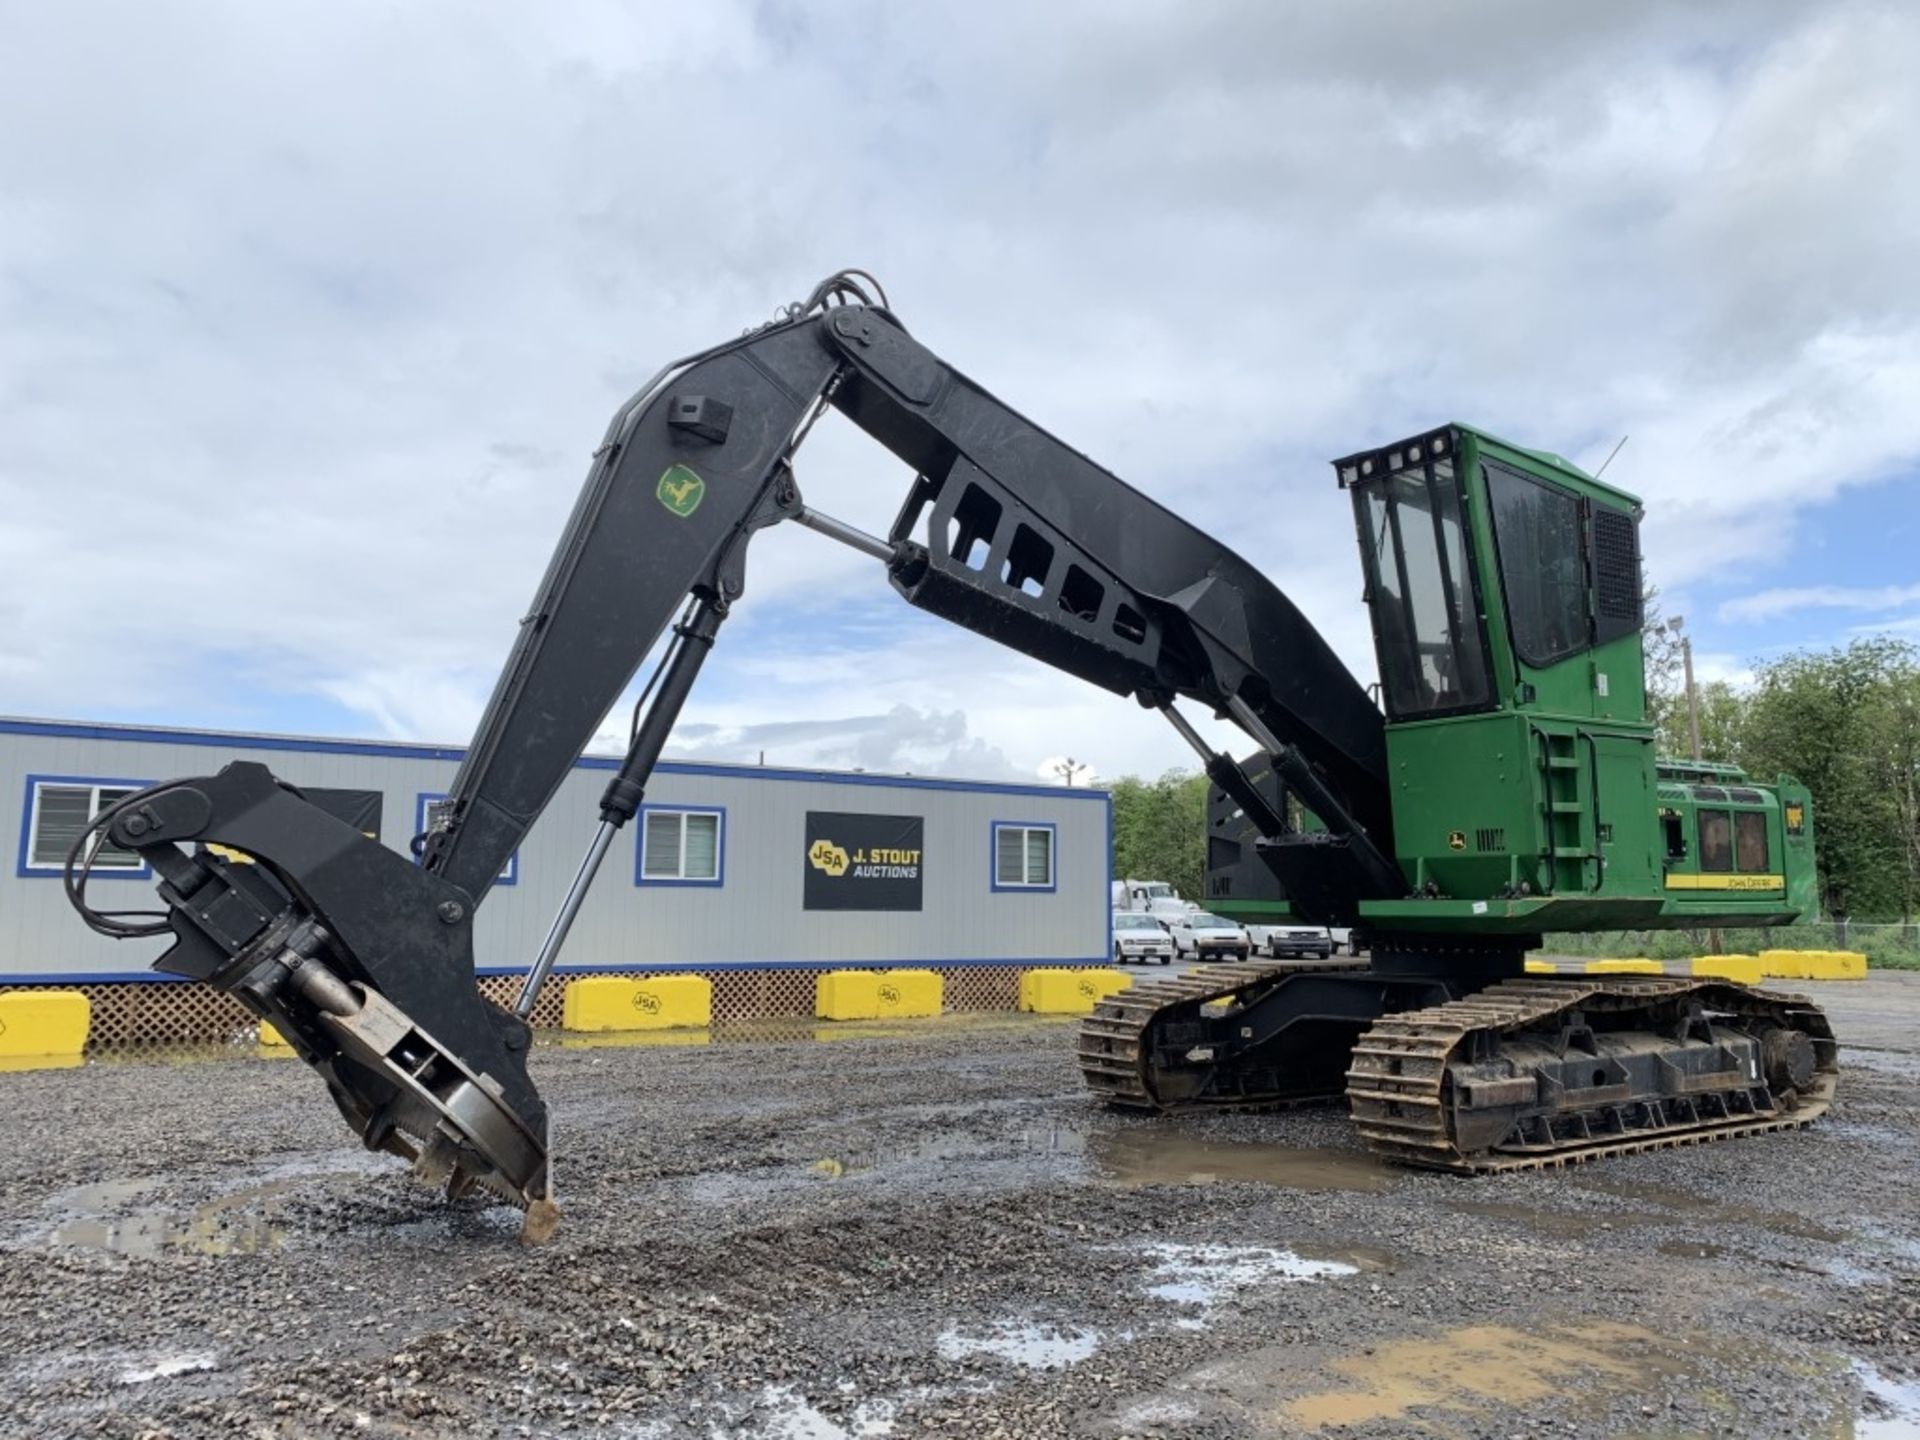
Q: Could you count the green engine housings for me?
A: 1